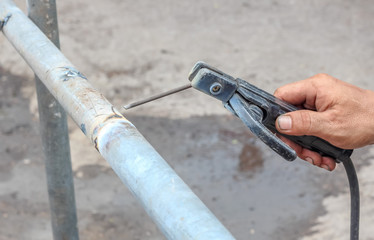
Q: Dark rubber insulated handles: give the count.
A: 1